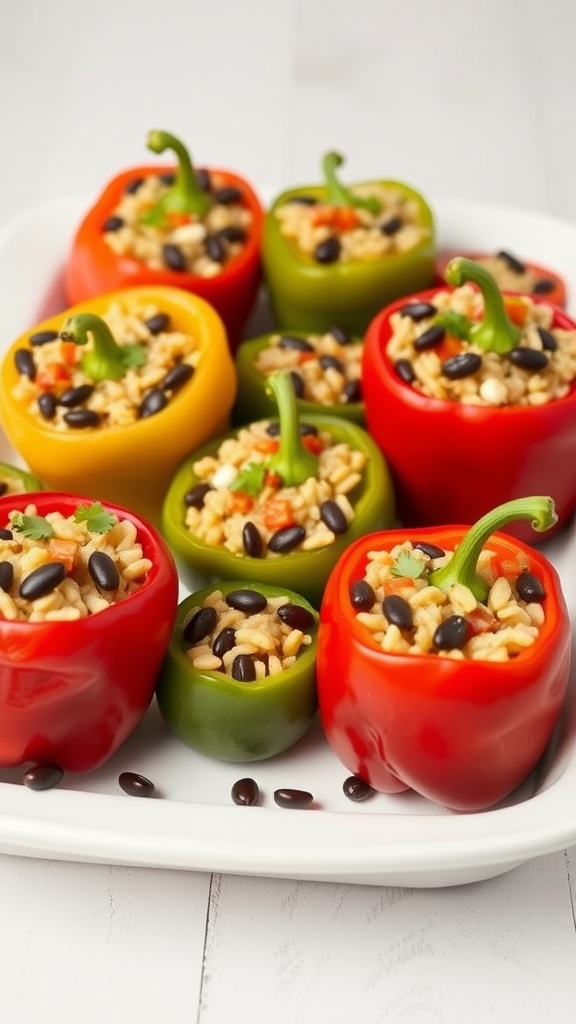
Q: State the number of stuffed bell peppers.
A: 11